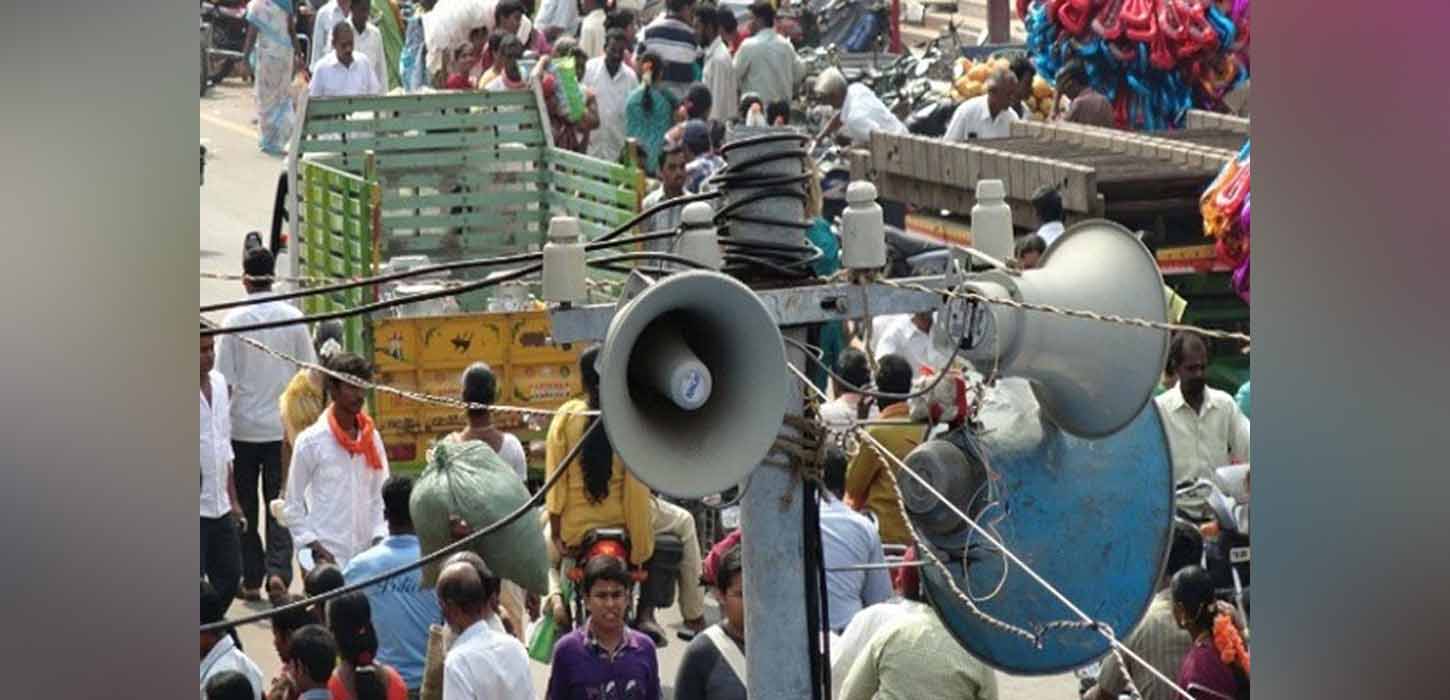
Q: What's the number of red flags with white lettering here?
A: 0